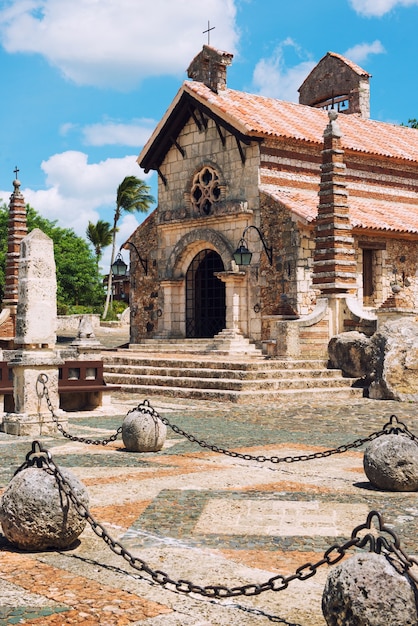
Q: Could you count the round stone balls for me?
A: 4